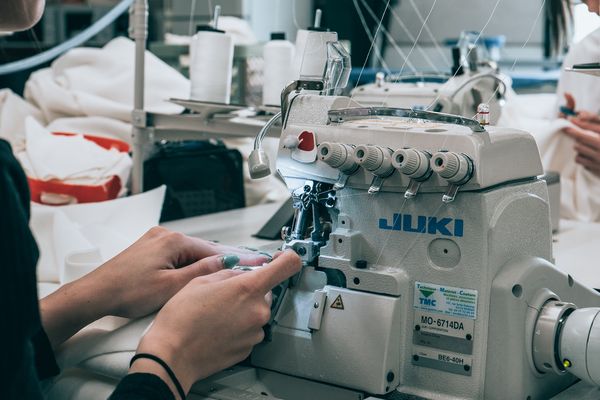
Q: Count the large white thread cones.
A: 3